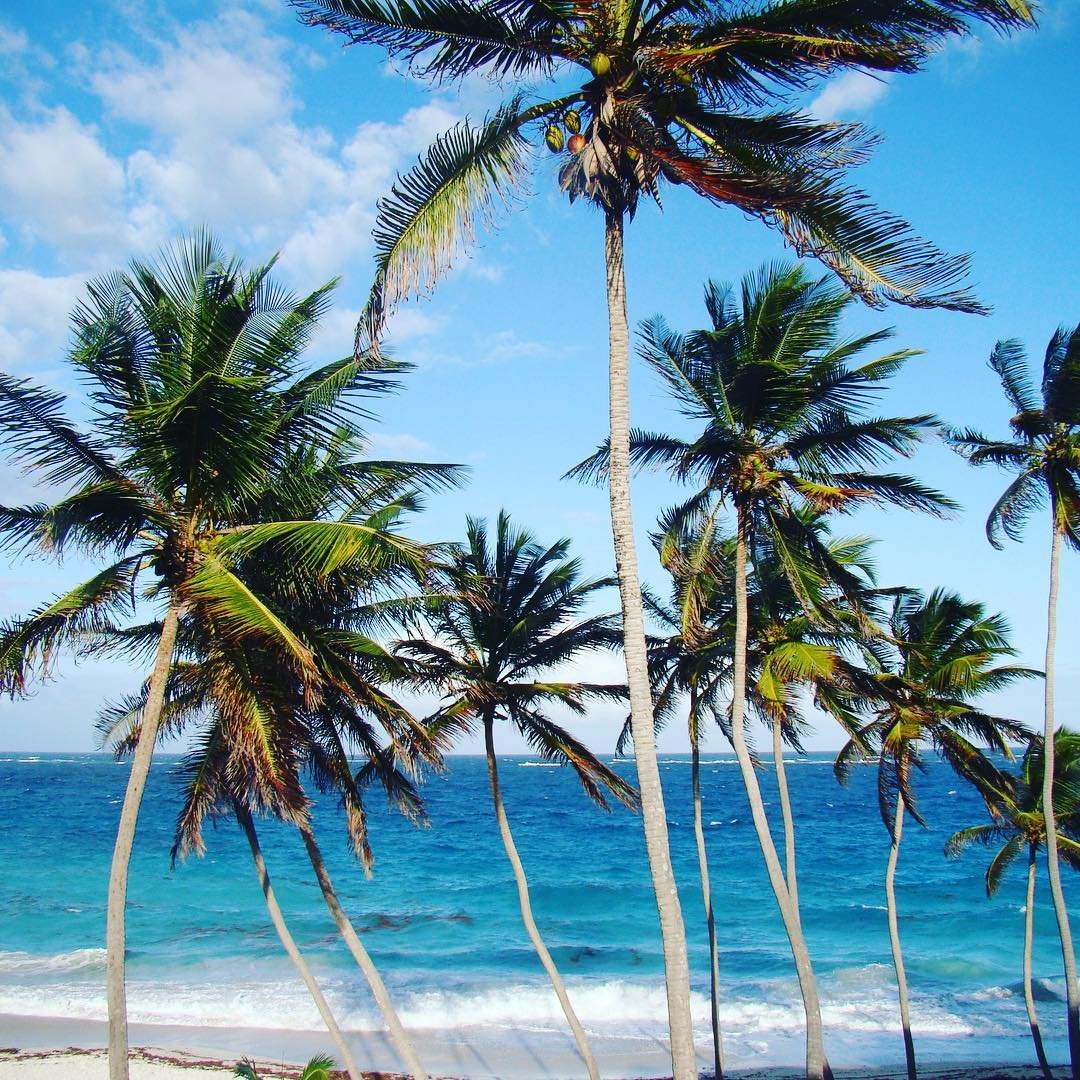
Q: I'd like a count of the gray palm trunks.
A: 11